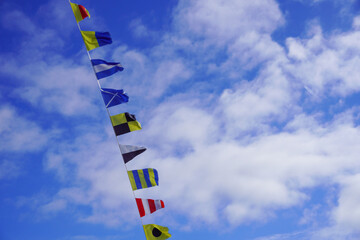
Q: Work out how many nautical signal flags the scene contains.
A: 9